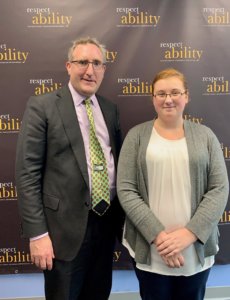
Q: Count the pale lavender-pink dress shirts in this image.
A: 1